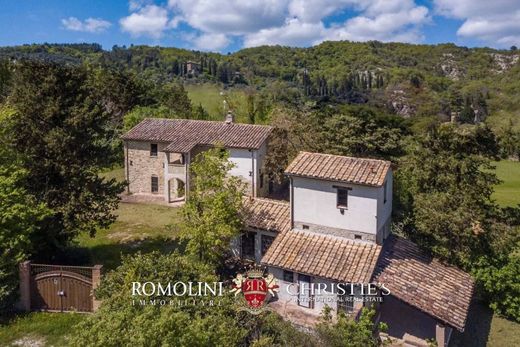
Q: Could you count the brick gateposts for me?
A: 2